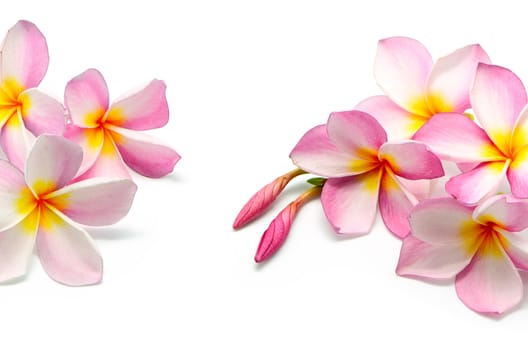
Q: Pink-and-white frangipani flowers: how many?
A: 7